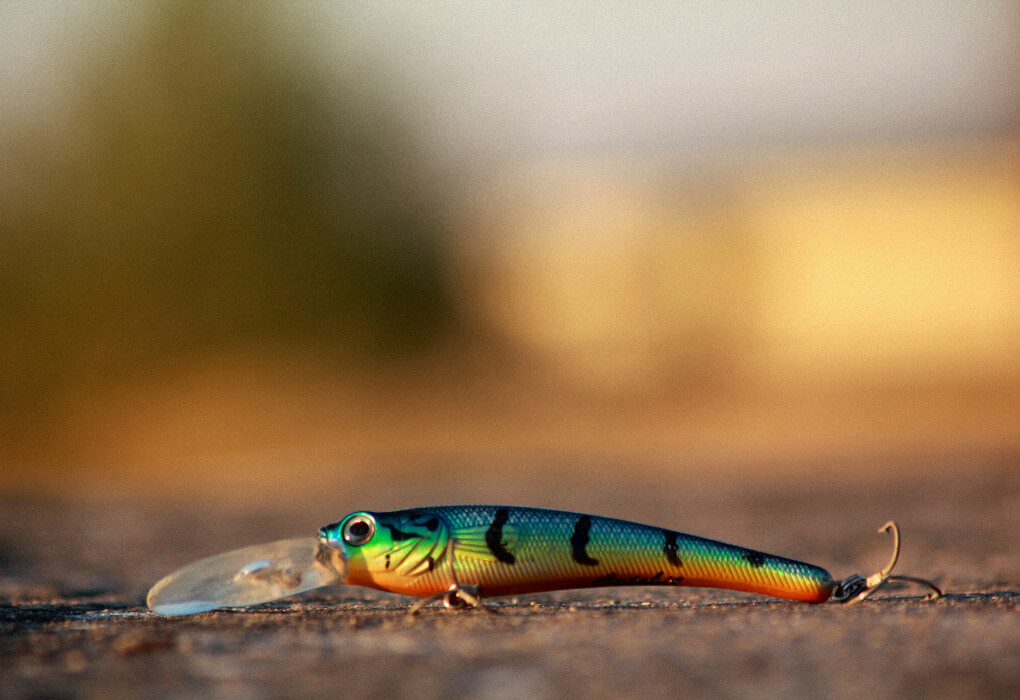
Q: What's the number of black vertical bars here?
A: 4